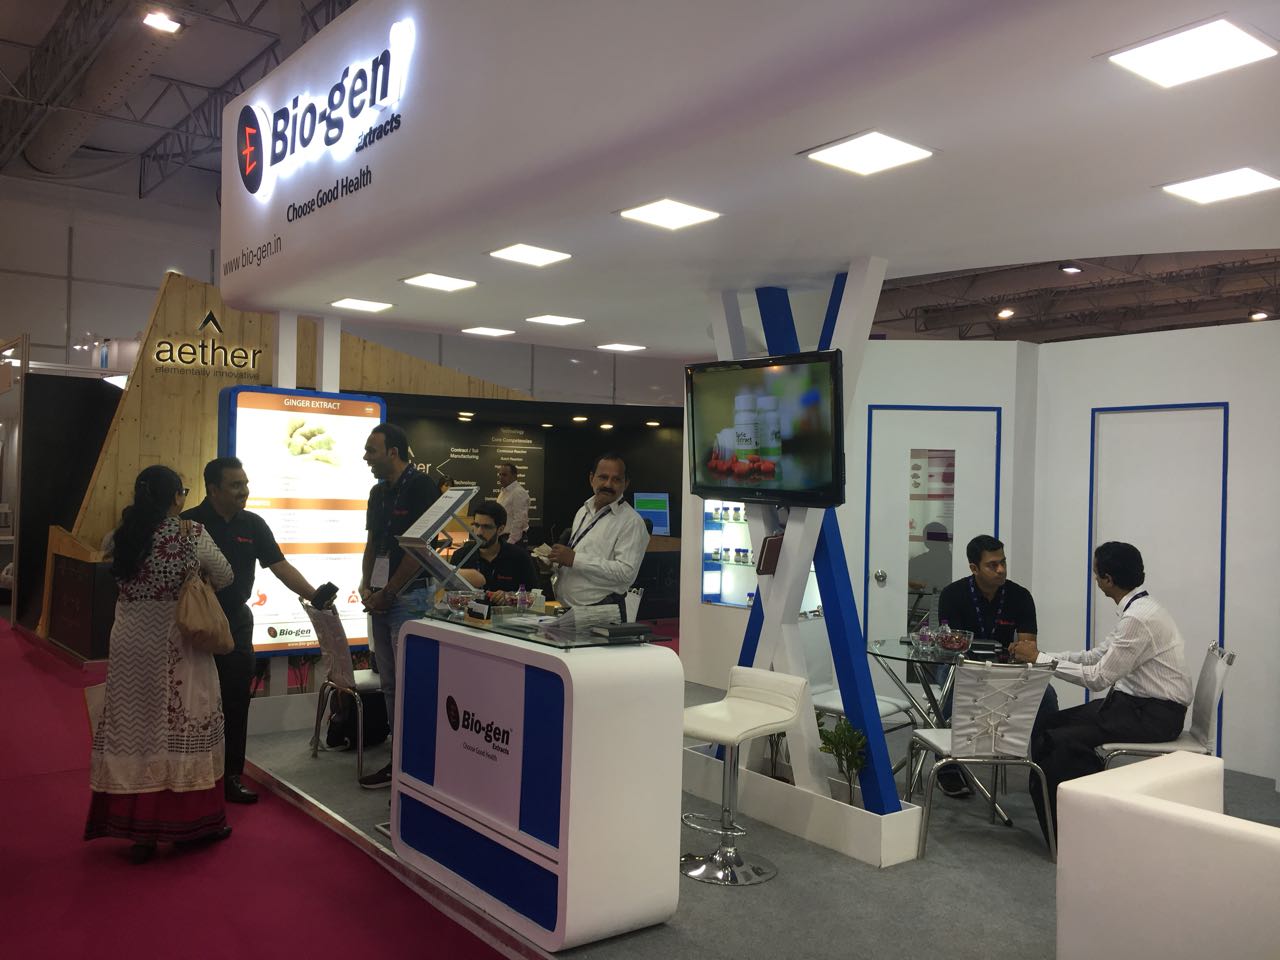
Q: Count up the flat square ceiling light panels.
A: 10